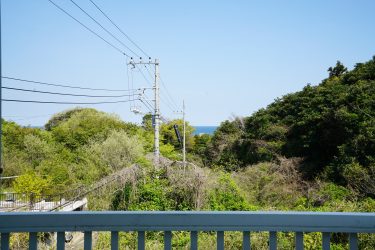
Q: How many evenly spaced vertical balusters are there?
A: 14